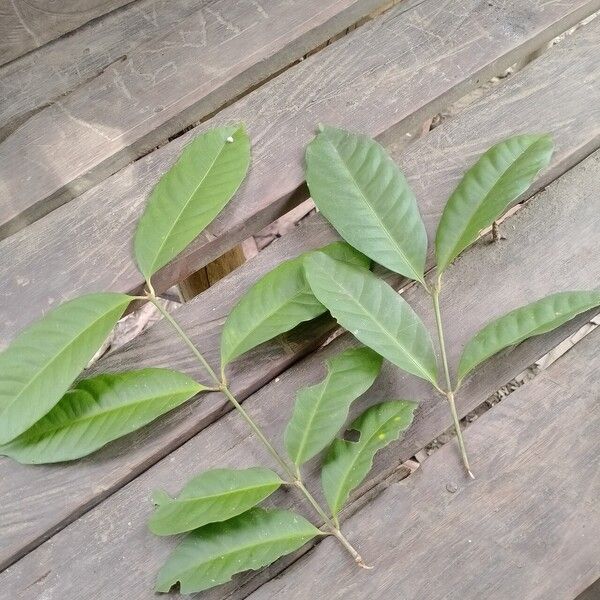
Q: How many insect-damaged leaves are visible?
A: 4